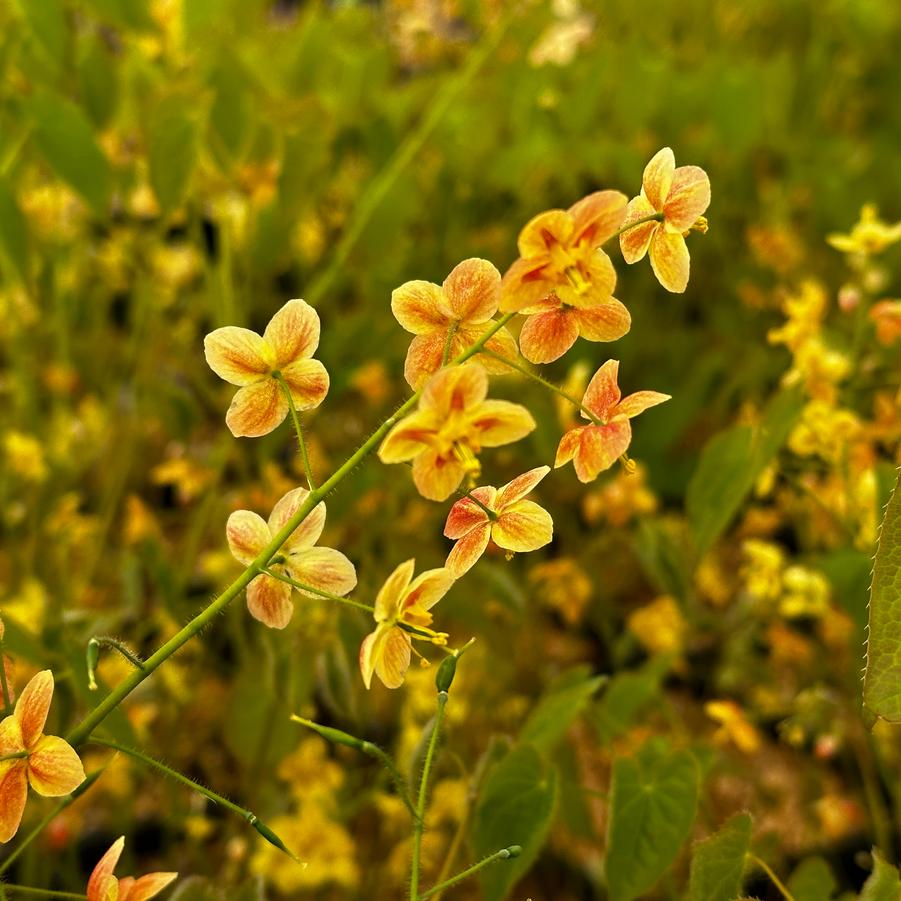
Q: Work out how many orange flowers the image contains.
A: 12